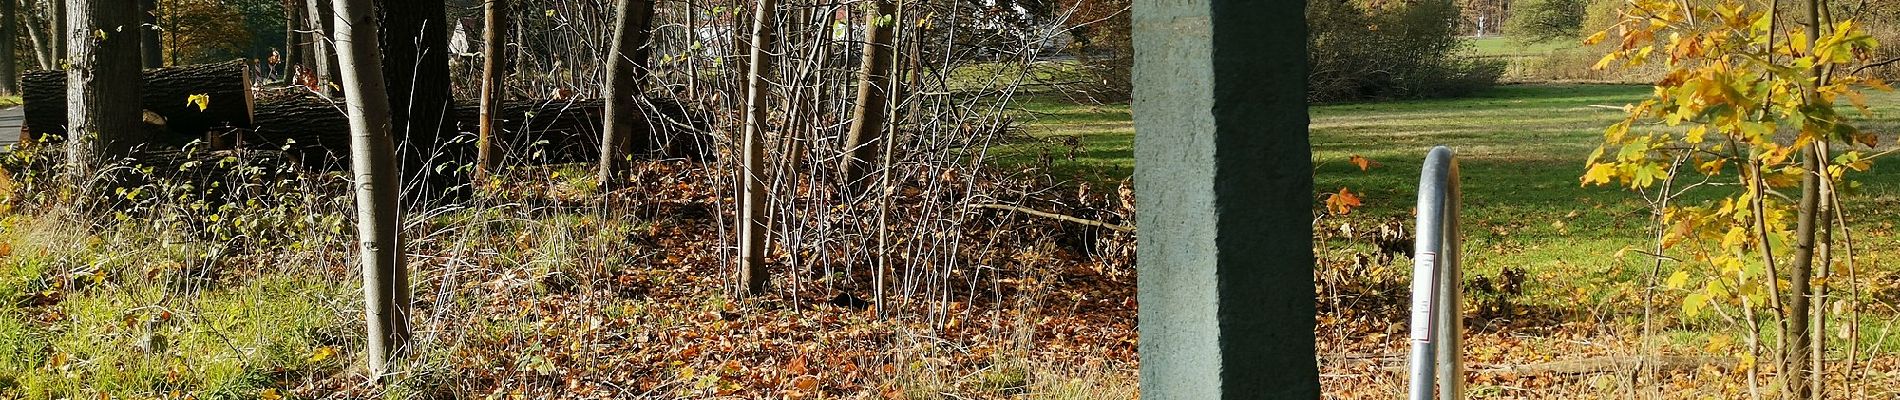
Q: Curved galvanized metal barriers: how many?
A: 1